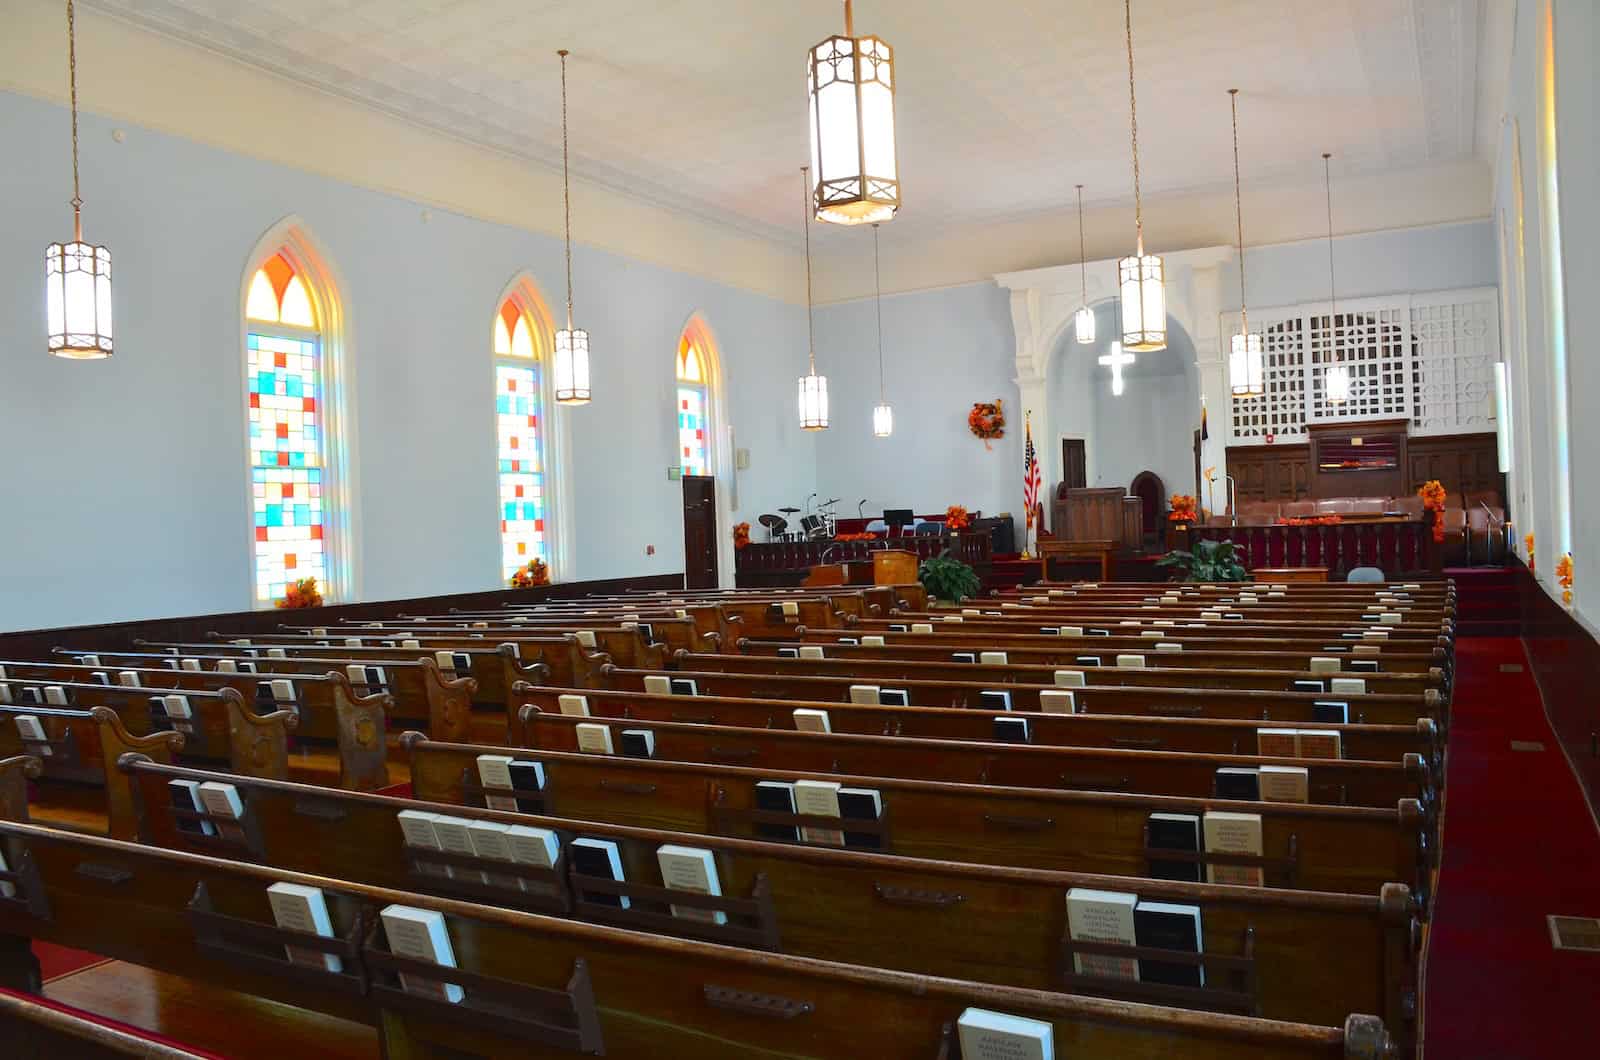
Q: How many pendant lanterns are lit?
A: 9